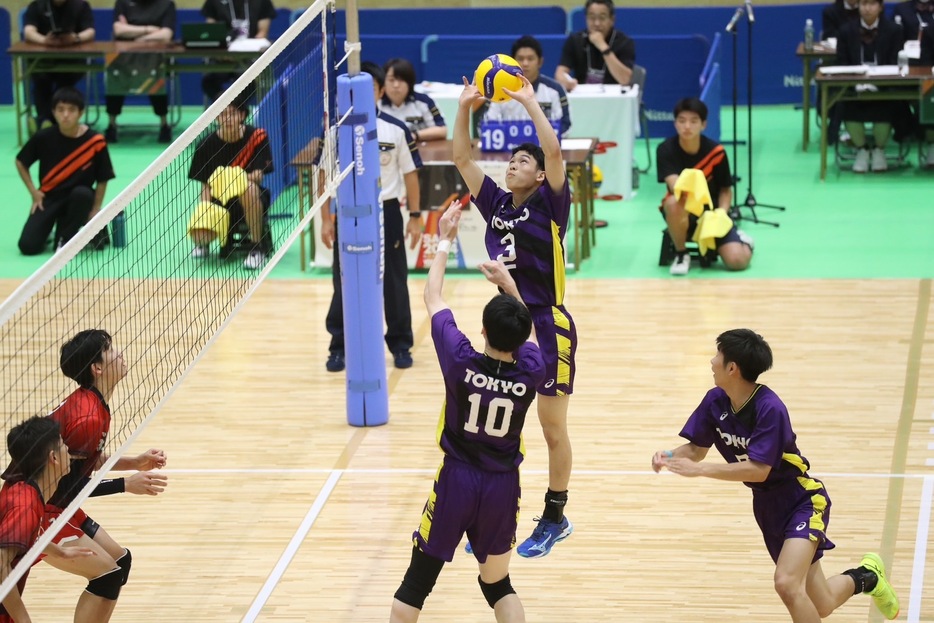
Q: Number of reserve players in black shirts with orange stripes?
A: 3